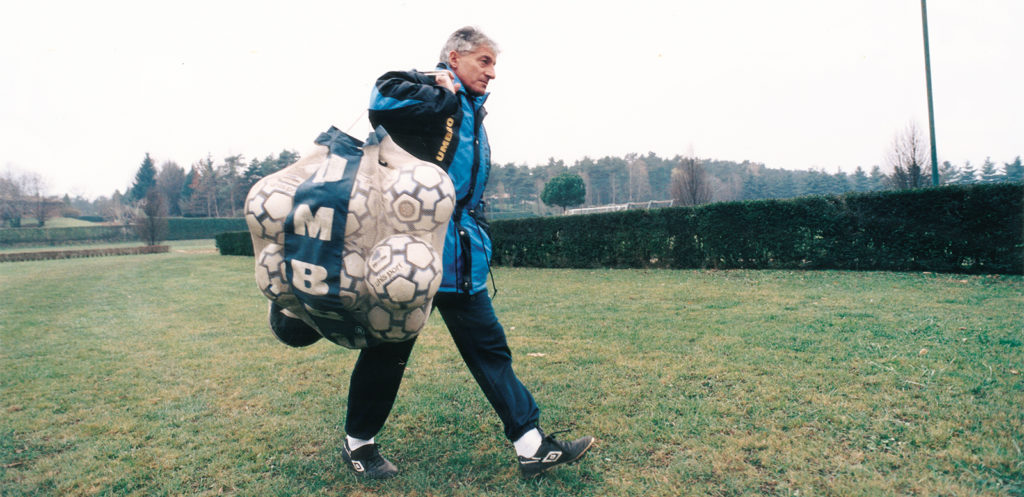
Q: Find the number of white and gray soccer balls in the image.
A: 7